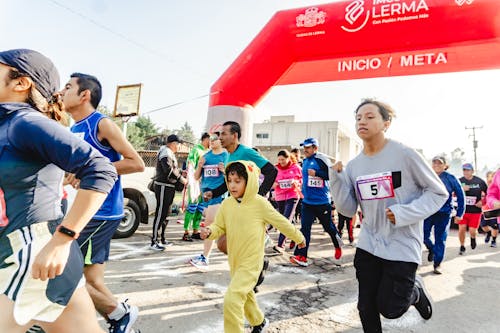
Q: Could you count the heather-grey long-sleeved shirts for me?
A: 1